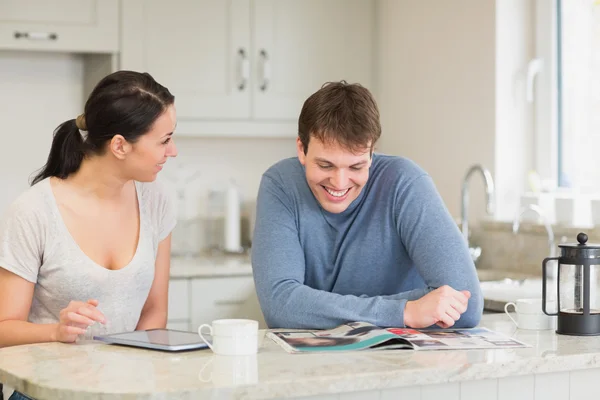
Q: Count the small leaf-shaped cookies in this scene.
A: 0